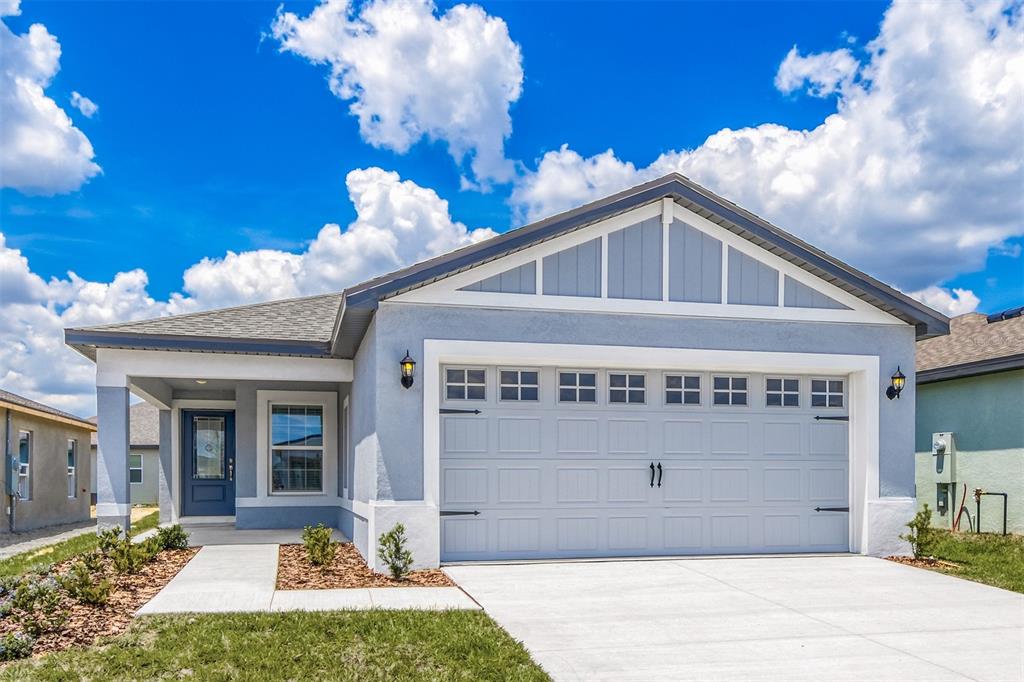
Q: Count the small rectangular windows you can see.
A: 8